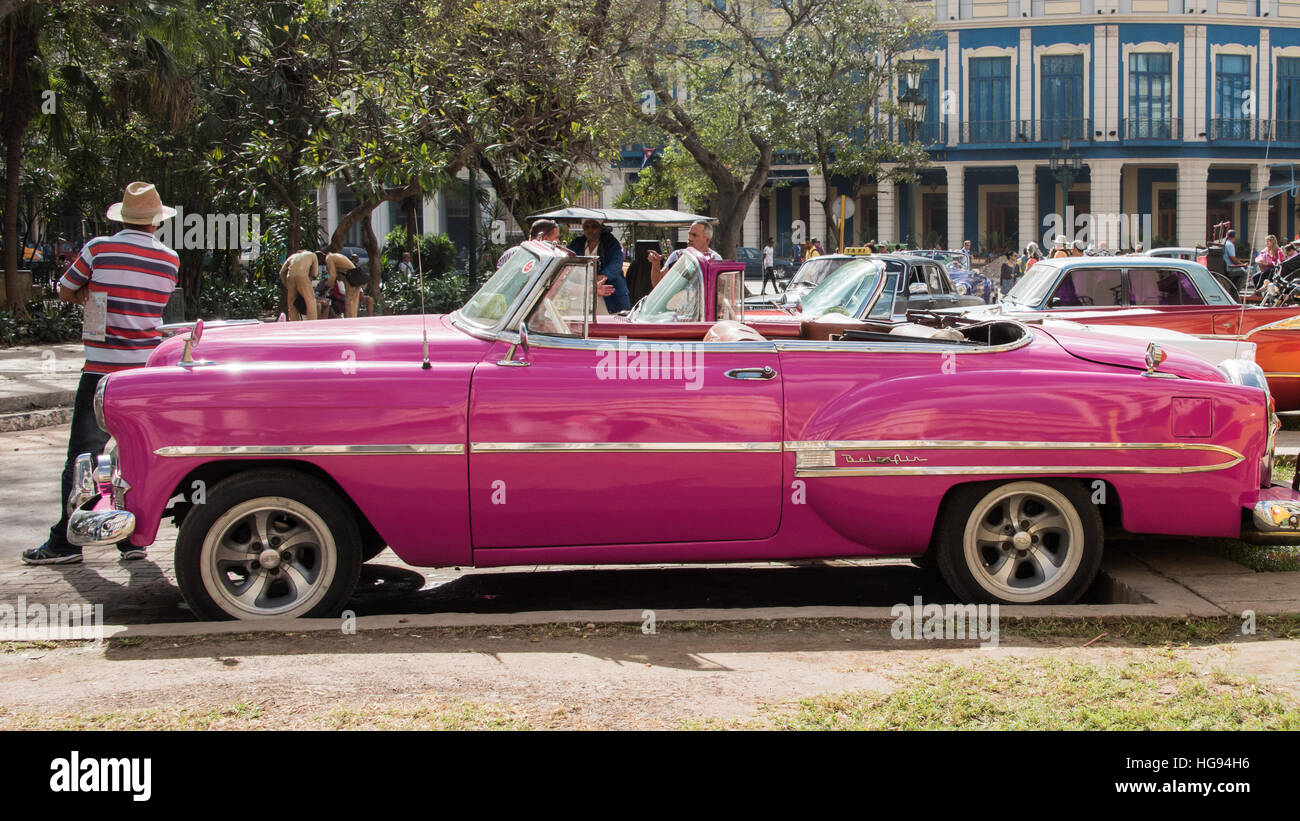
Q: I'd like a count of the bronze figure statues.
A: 2